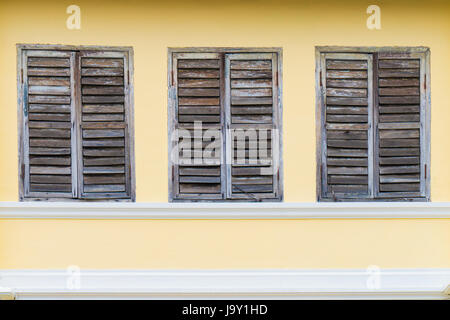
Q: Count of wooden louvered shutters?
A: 6